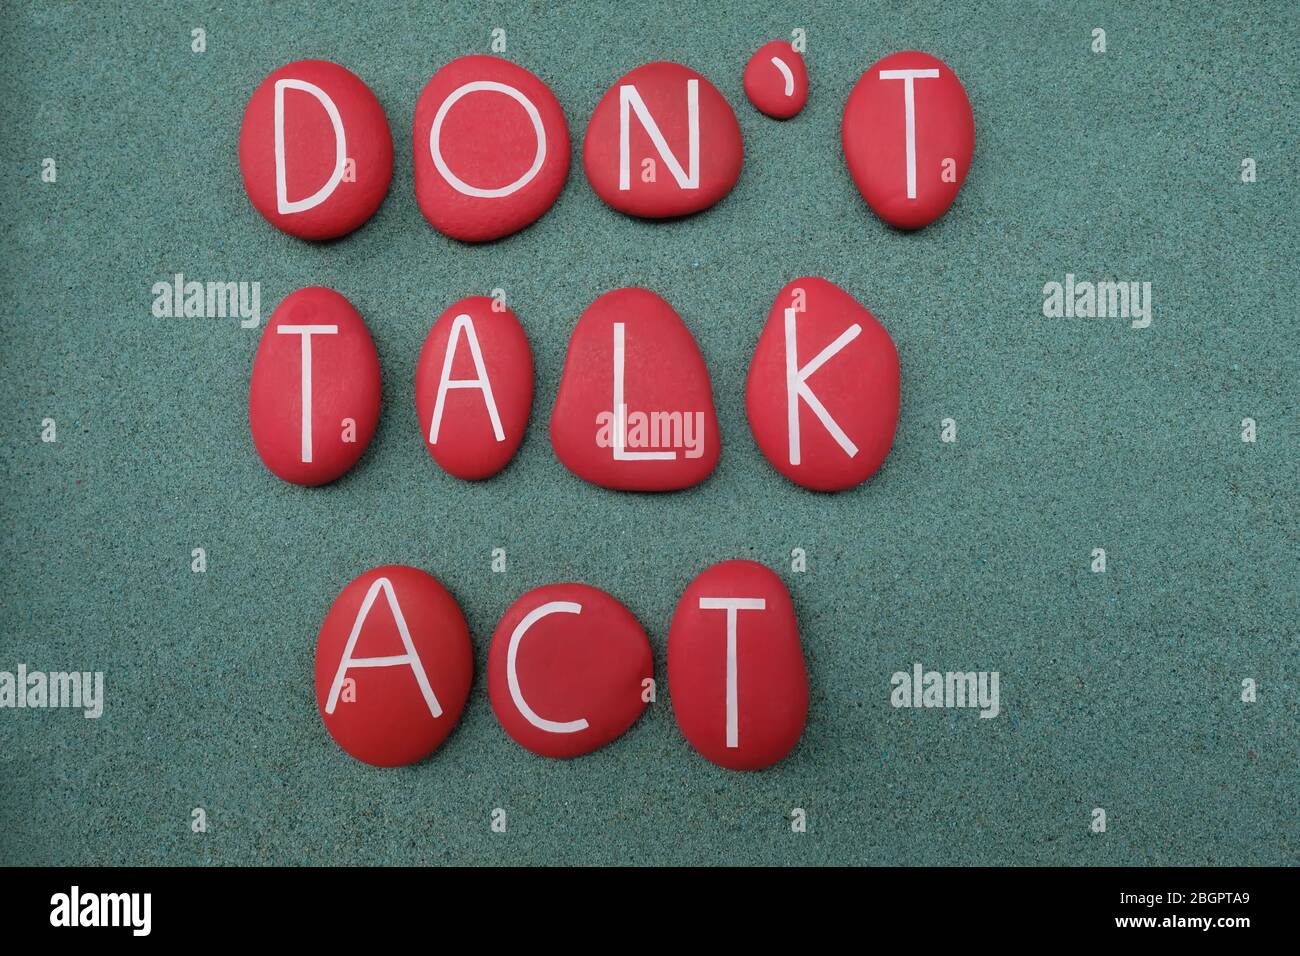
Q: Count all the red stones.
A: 12